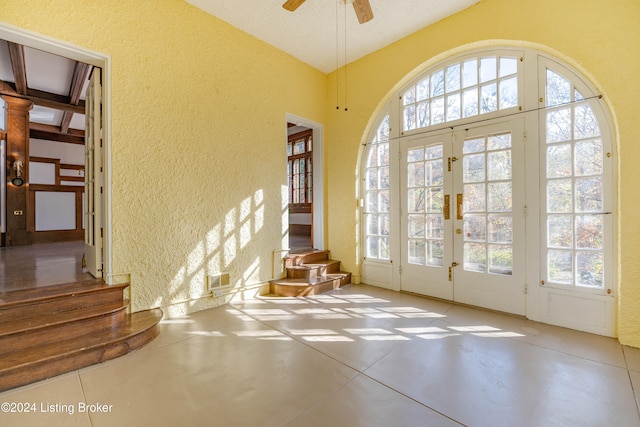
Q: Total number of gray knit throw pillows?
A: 0